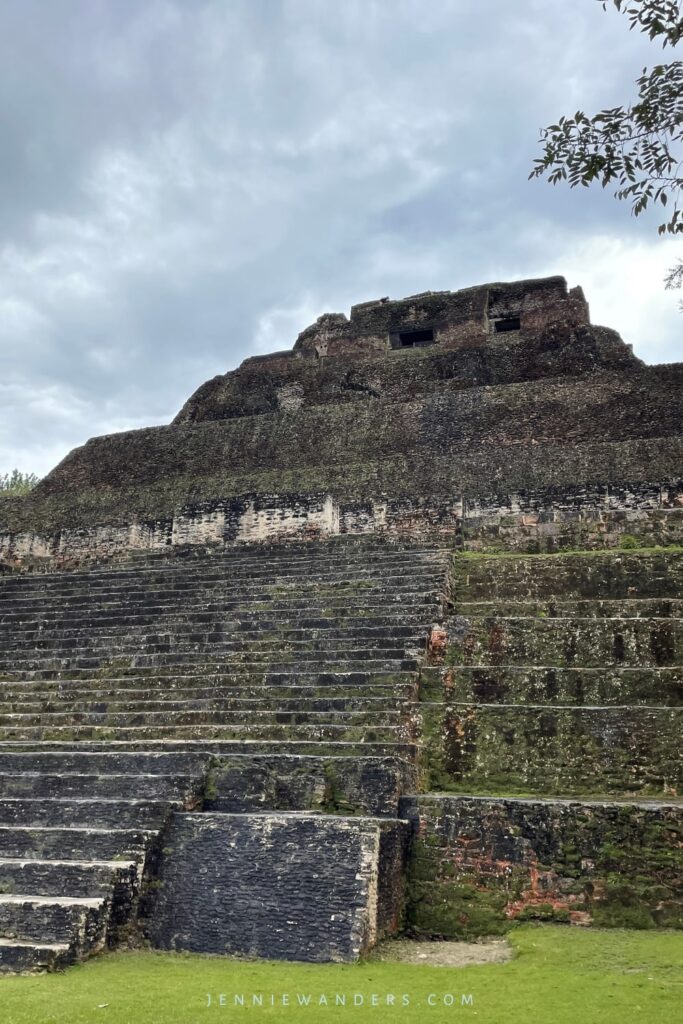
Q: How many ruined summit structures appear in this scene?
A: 1